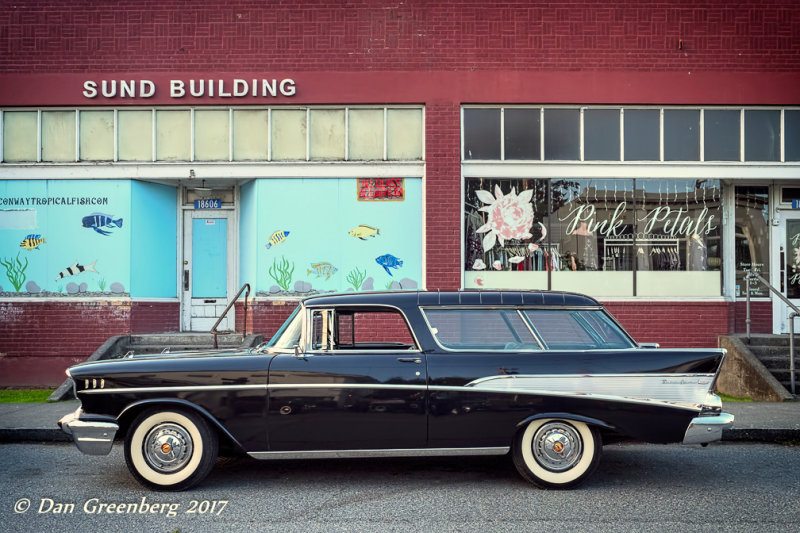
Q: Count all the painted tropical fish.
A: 7